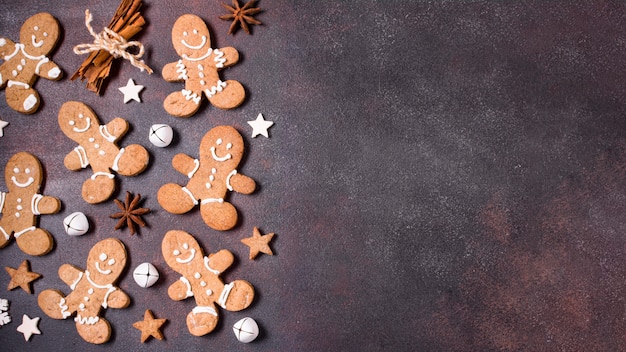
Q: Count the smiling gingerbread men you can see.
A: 7